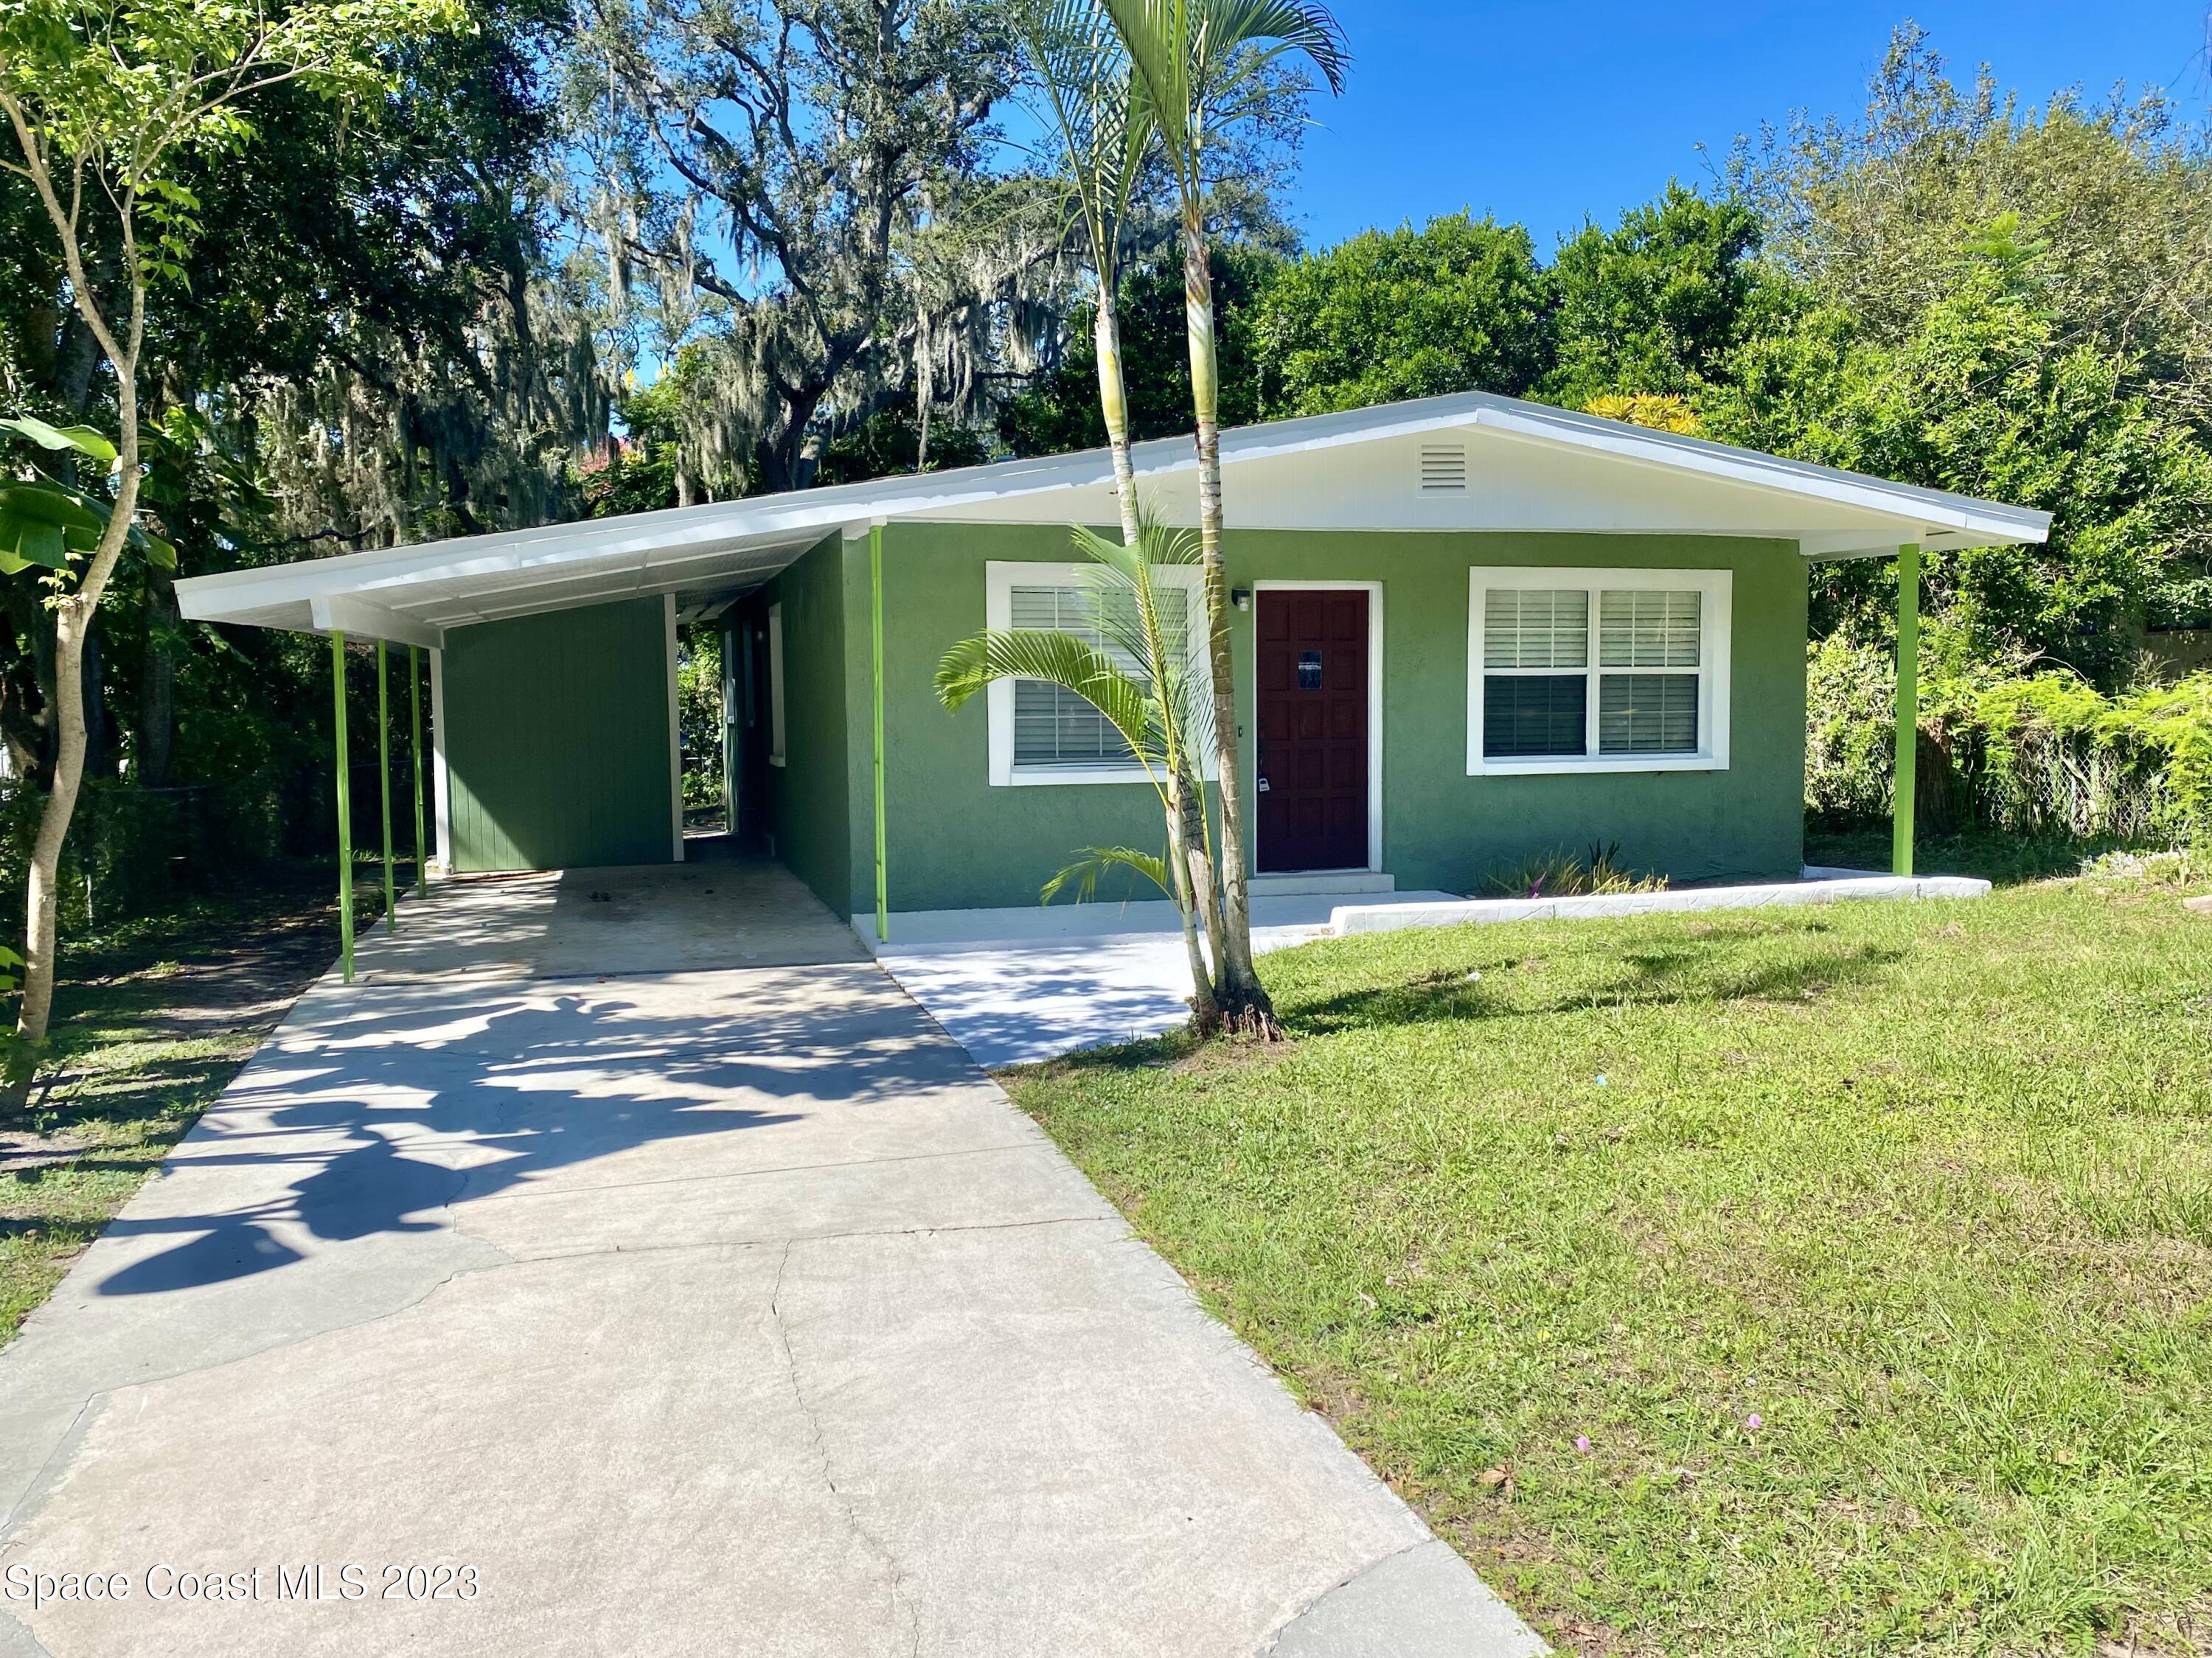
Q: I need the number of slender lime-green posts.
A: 5